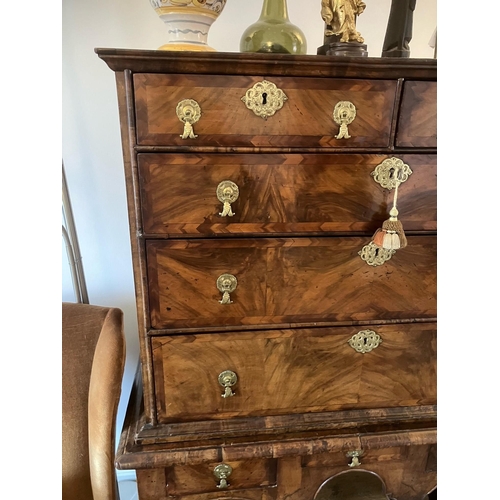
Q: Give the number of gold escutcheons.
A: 4